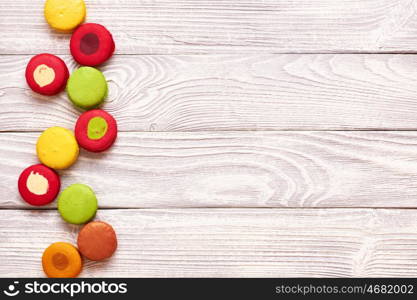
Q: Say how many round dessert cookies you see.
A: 10